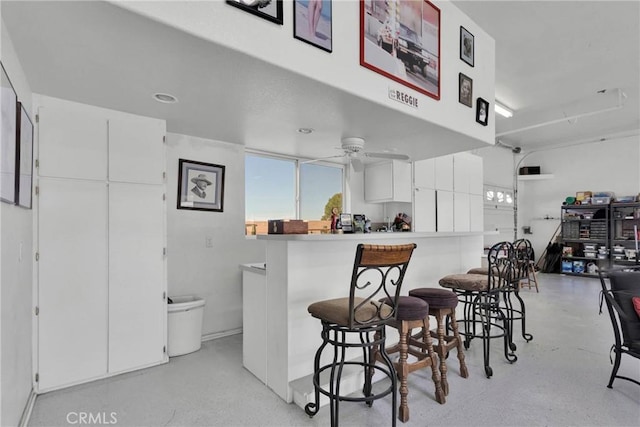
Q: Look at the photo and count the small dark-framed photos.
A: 3